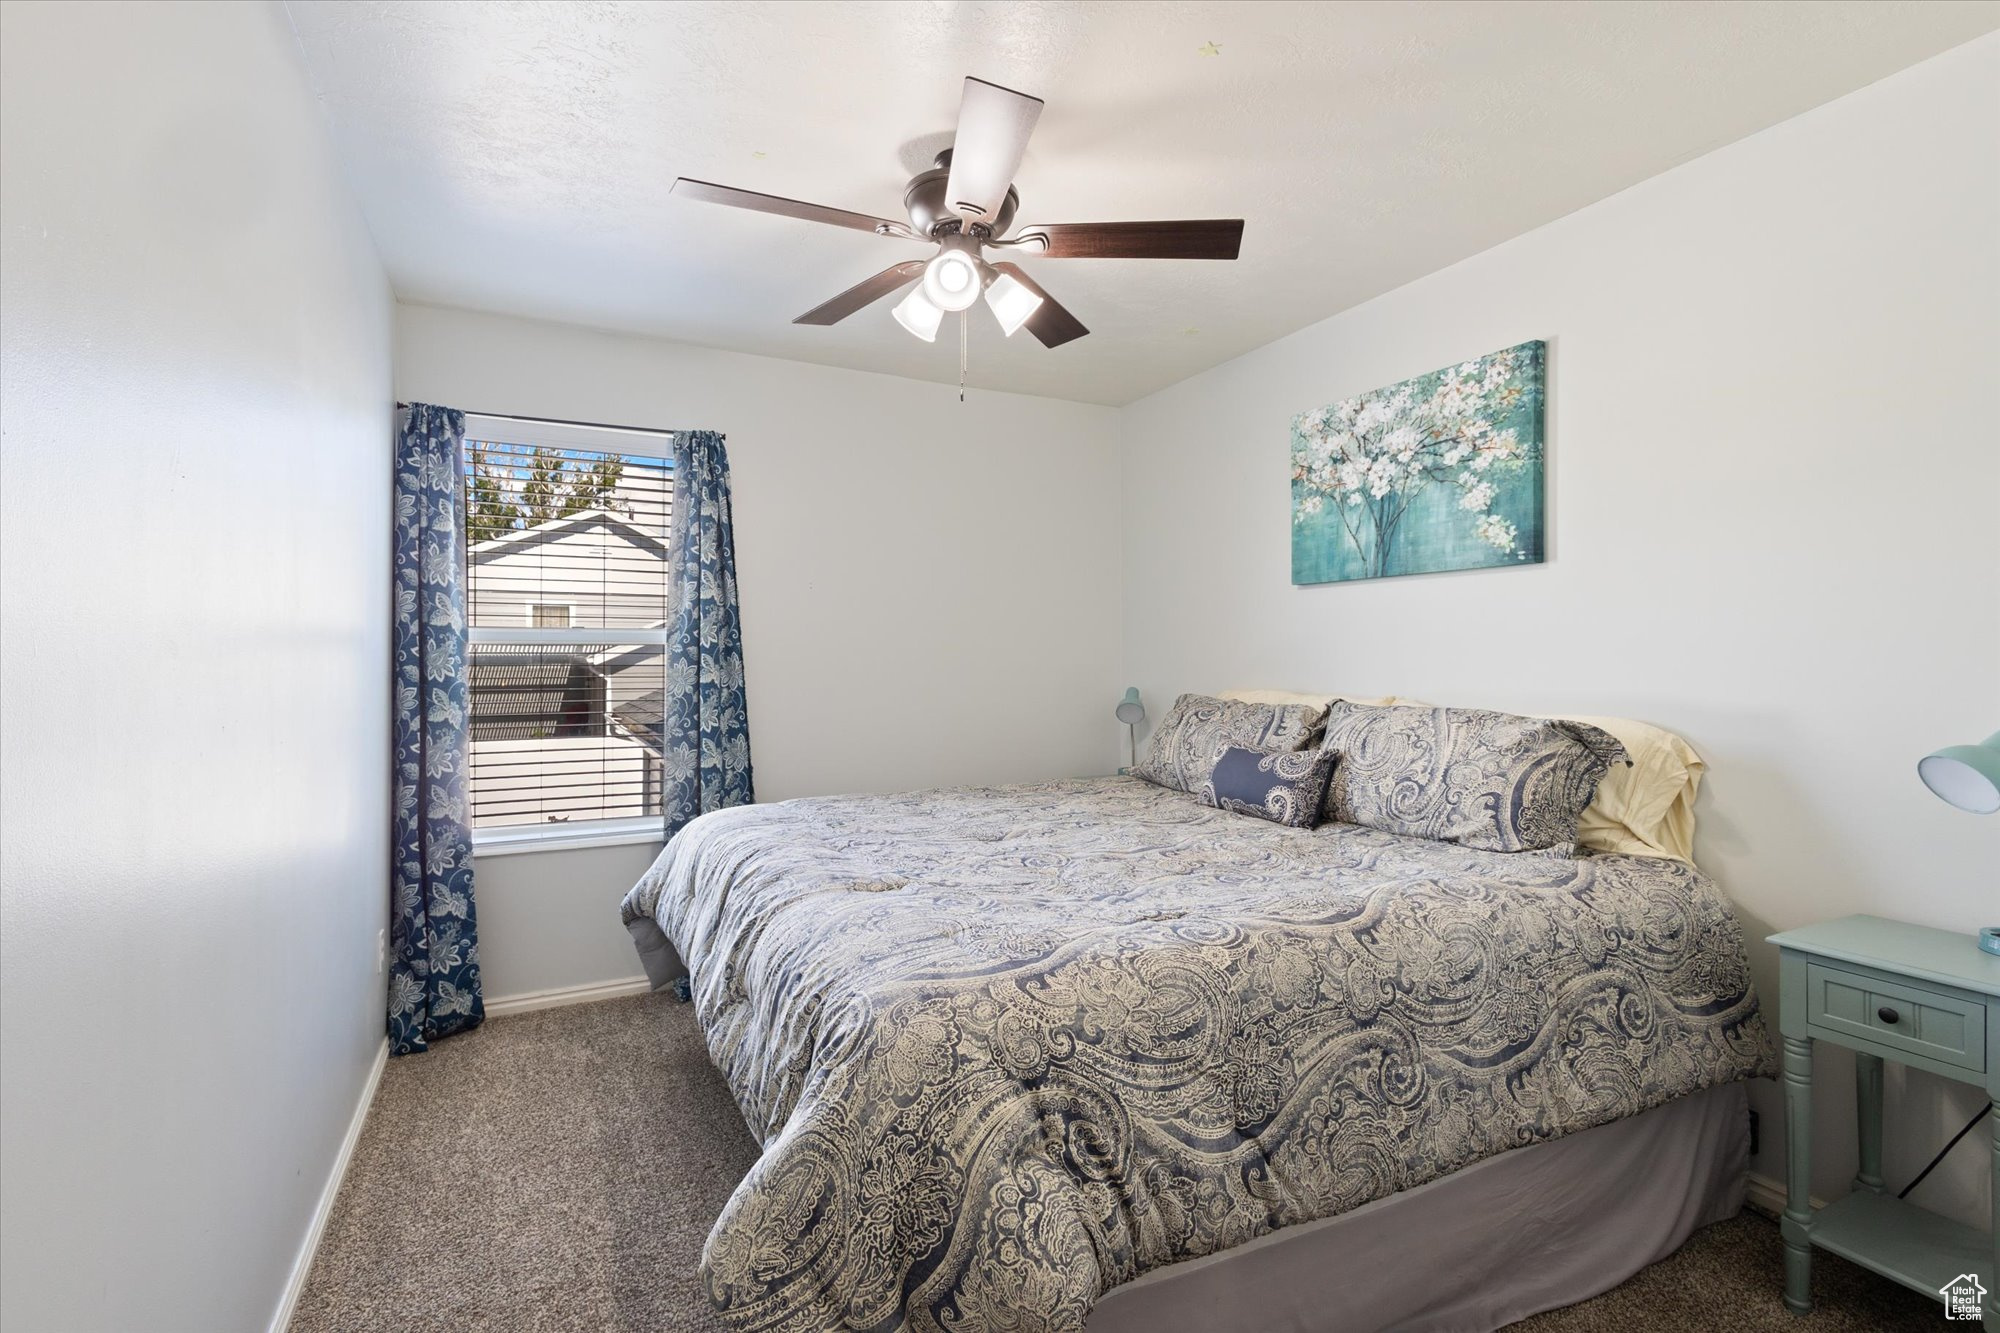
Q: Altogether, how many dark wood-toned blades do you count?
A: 4